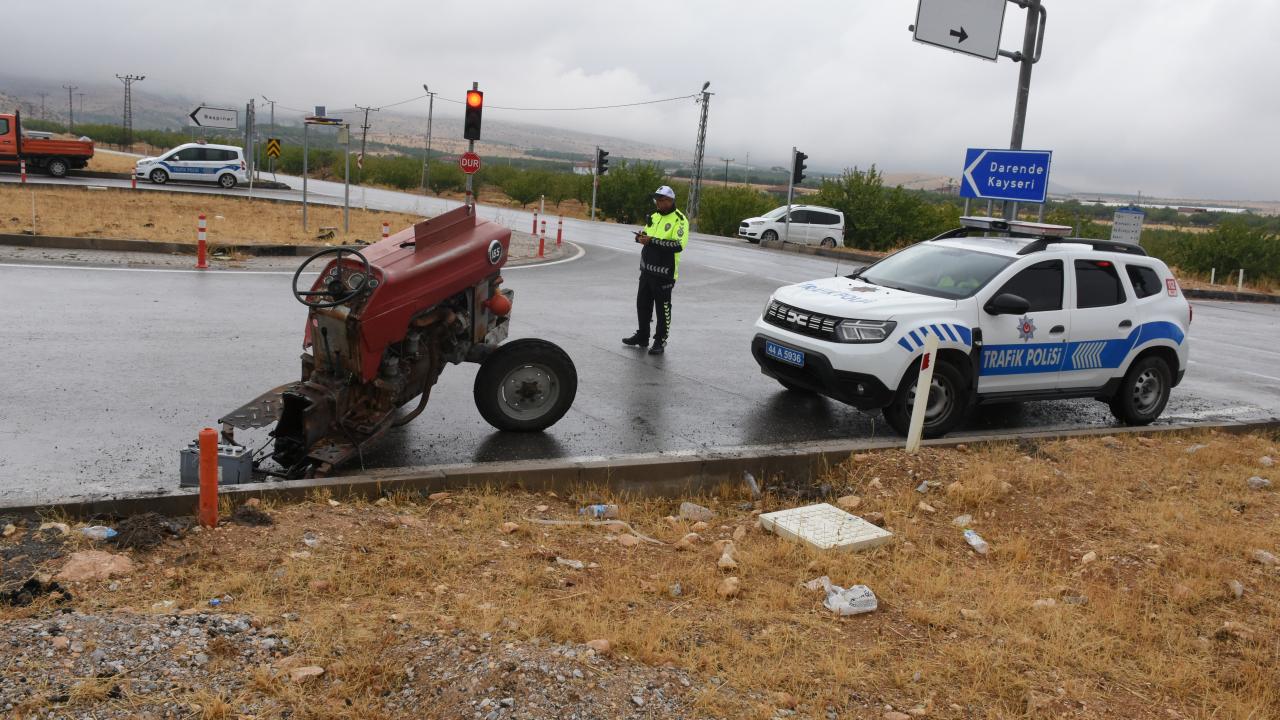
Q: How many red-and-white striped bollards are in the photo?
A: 7